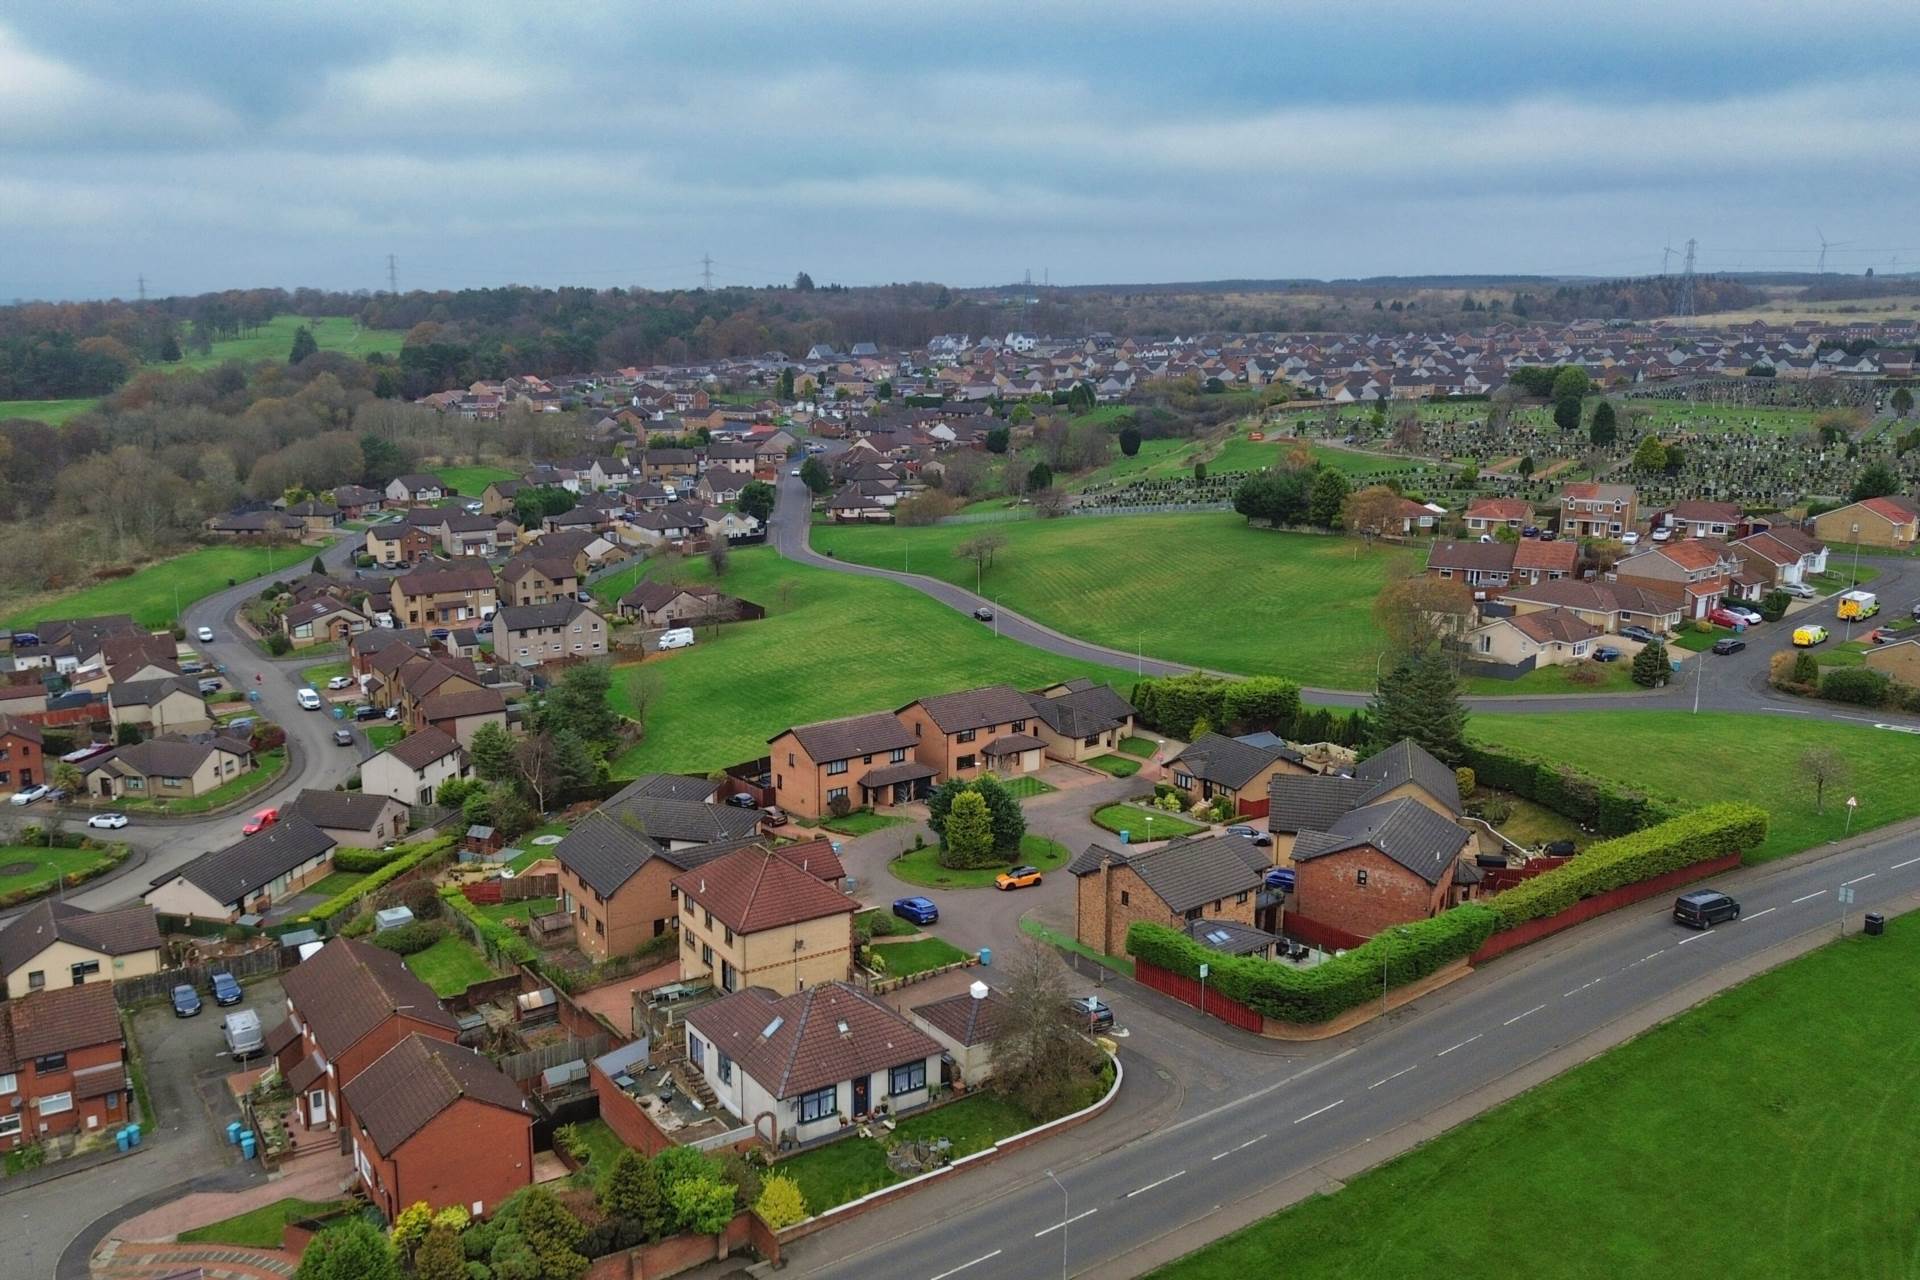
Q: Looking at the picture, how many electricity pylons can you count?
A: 5